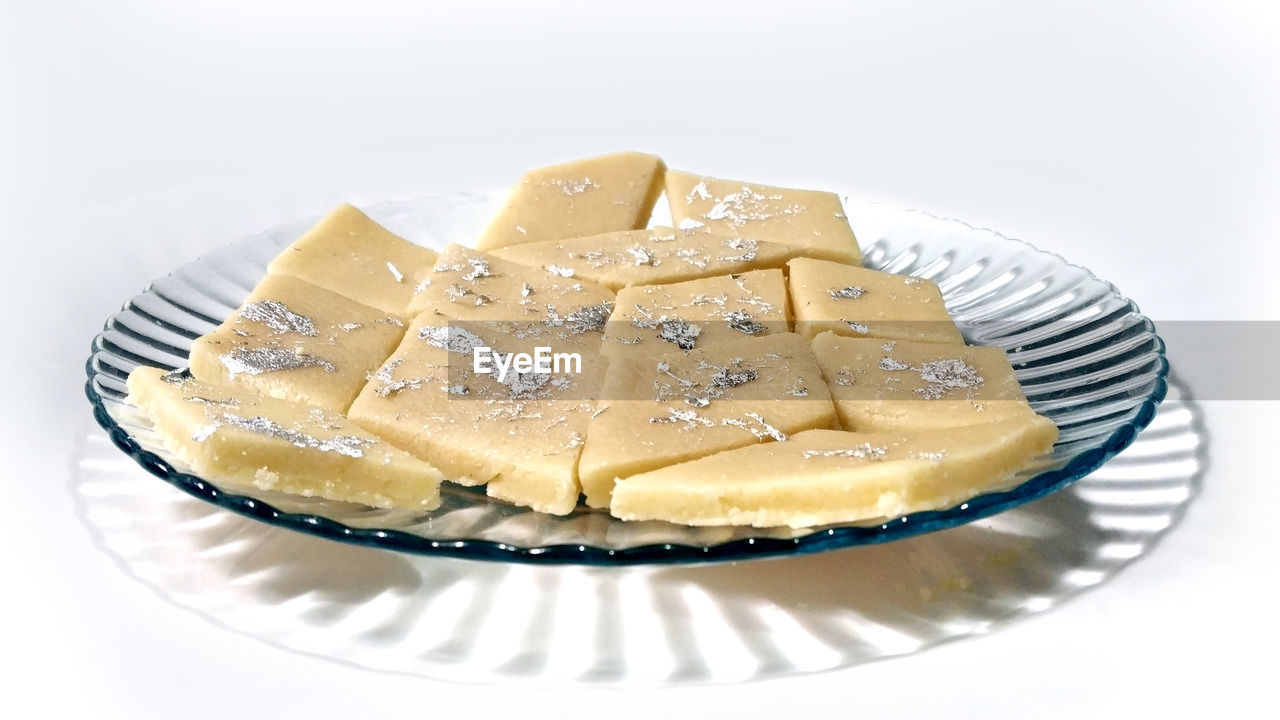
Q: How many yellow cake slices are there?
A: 13